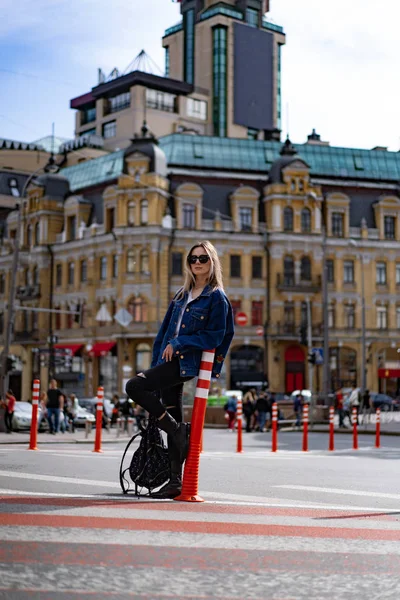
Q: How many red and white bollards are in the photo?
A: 9